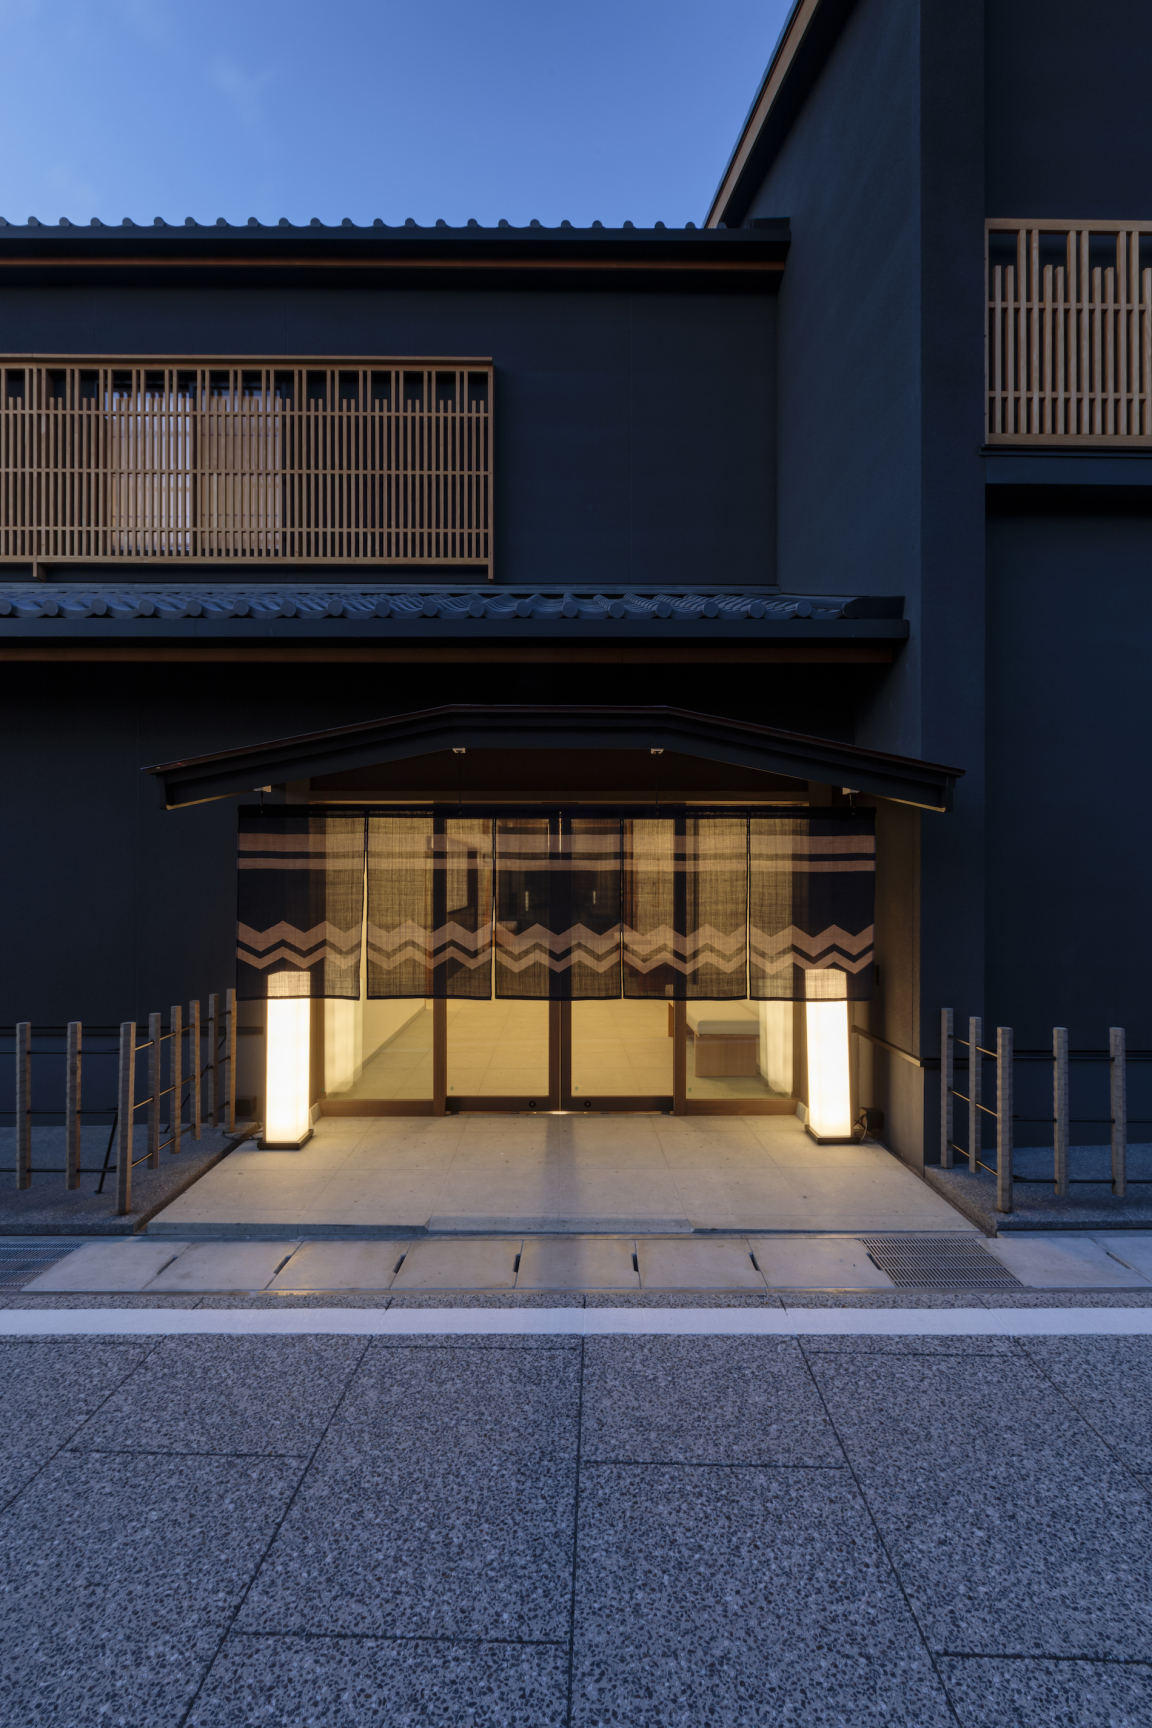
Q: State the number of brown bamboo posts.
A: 13